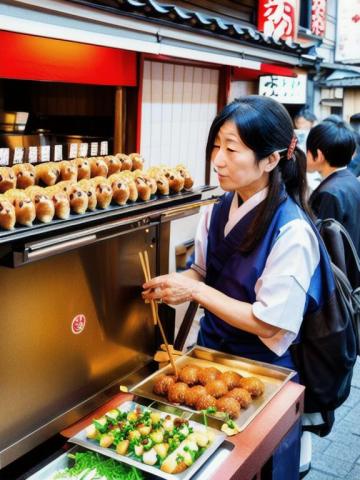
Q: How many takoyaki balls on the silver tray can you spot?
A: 11